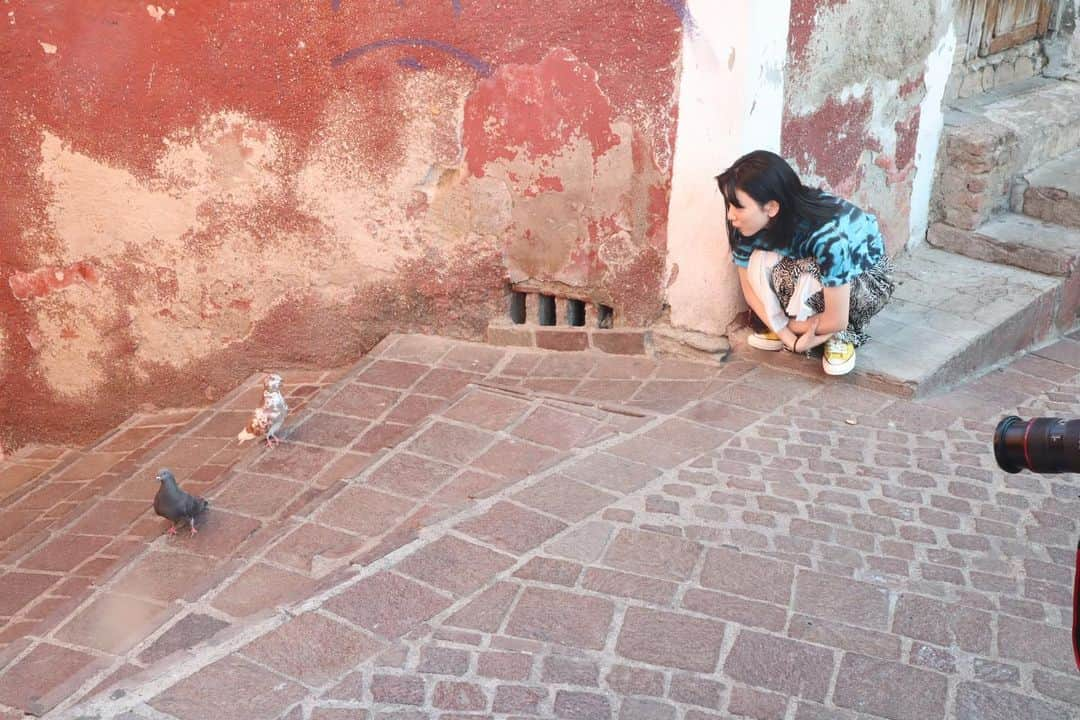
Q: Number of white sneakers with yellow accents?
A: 2